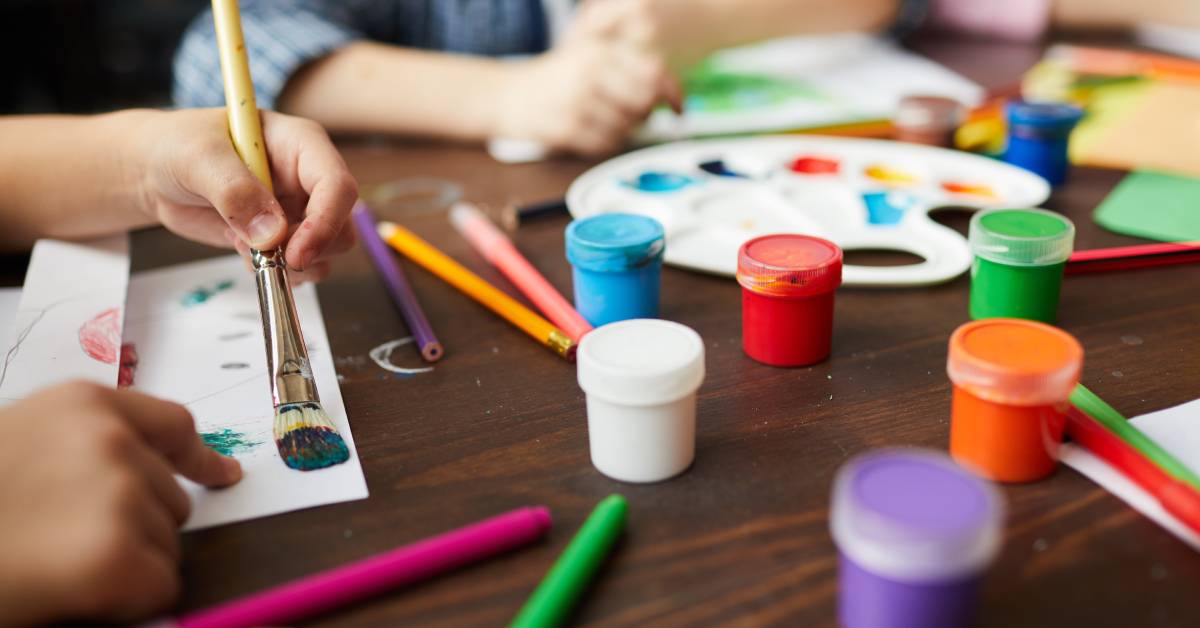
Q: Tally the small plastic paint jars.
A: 8